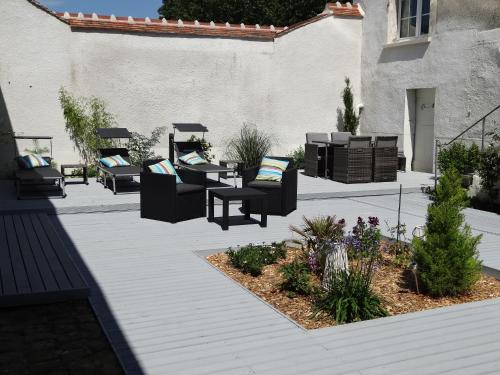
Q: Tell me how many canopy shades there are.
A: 3